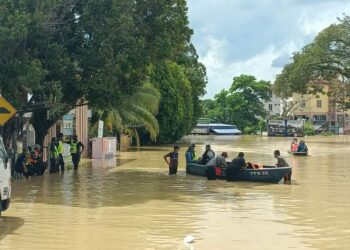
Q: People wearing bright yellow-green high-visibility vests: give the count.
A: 3